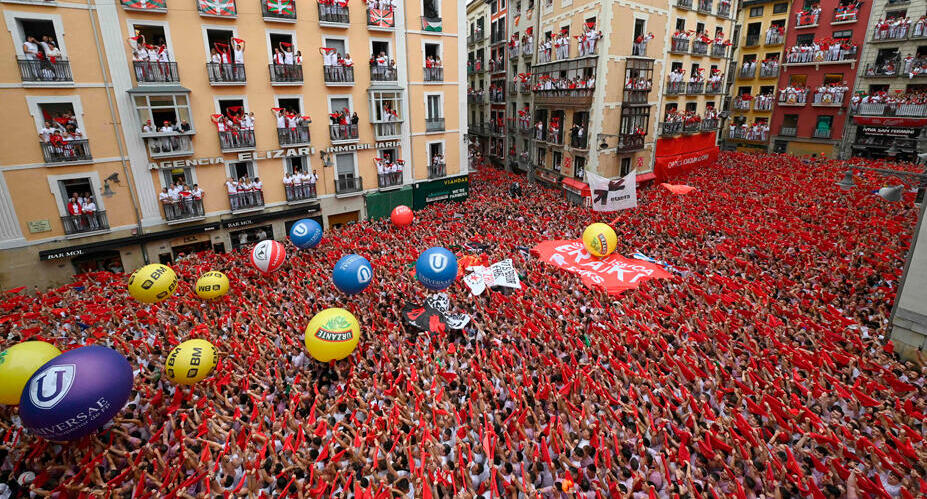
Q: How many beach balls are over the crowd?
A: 12